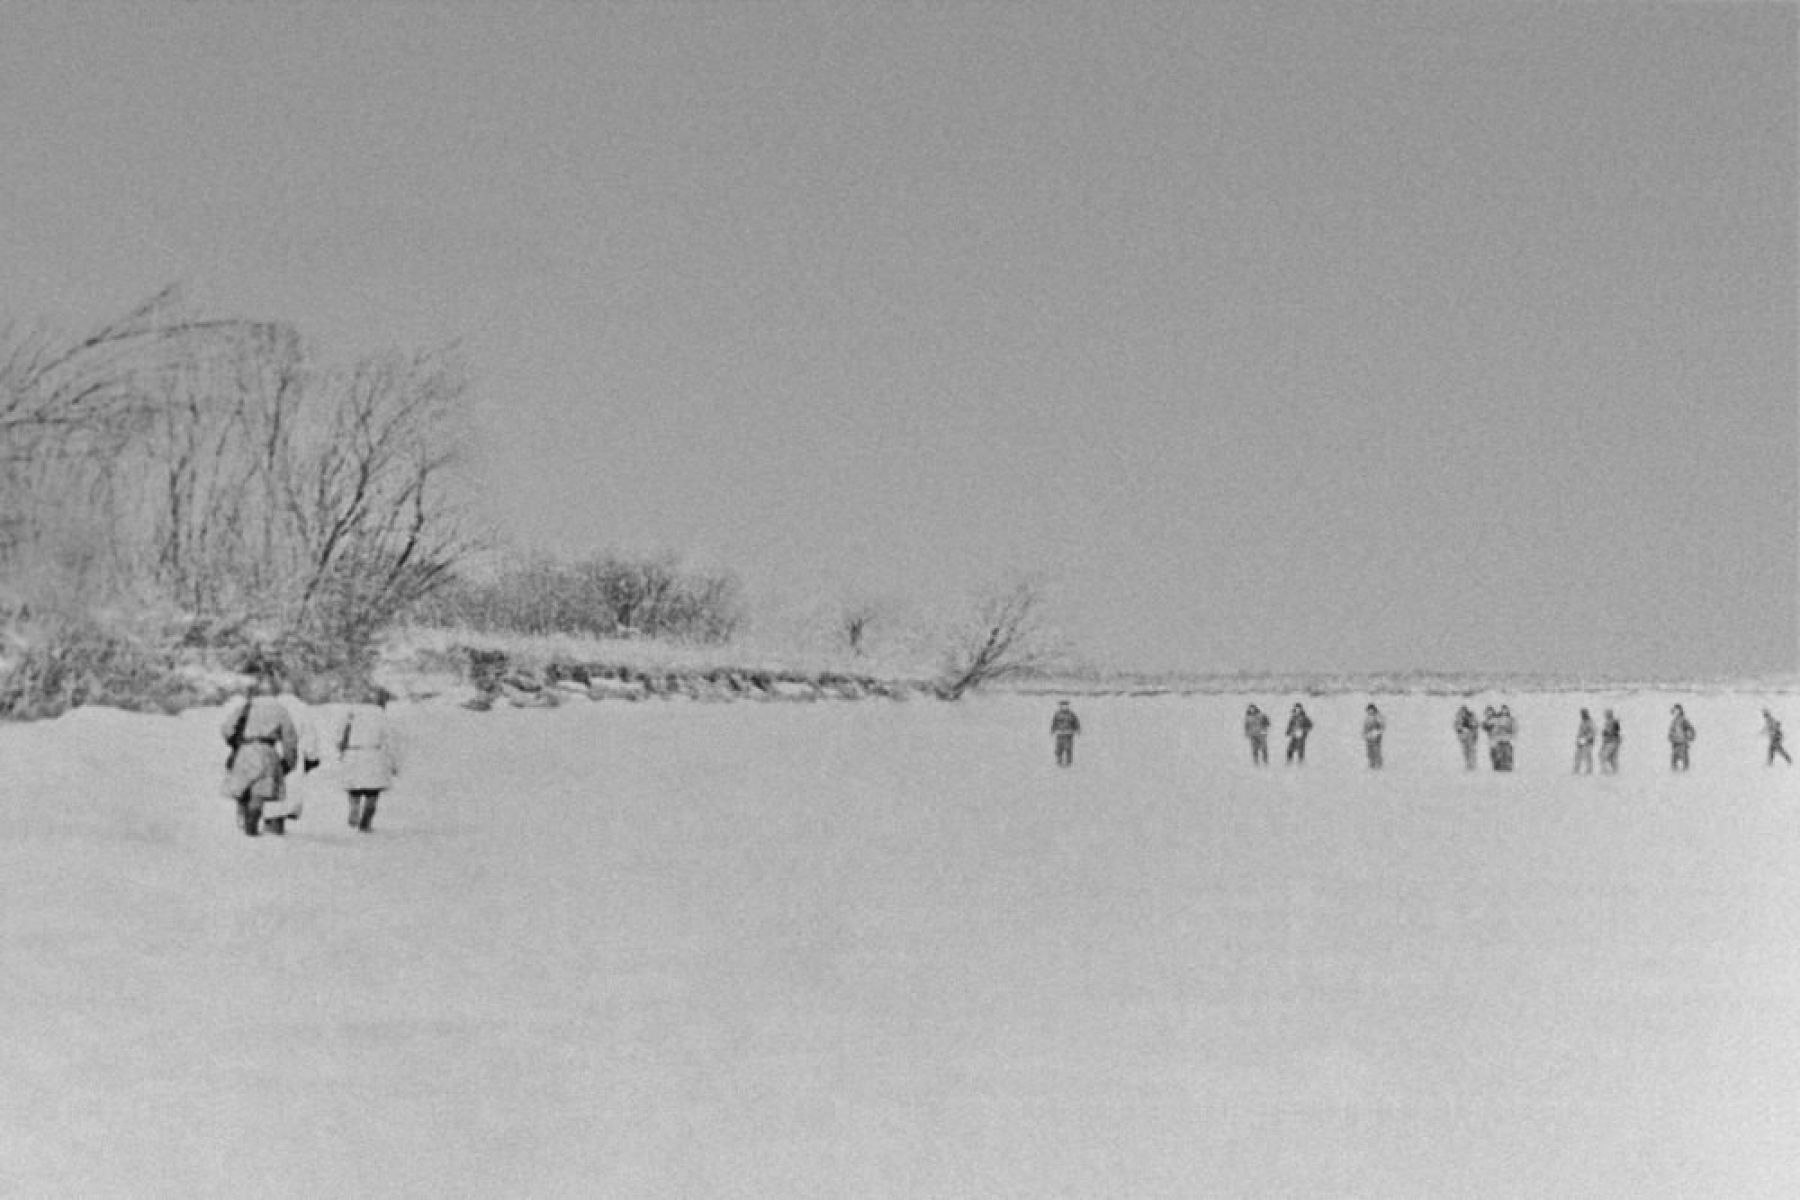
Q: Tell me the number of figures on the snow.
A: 14